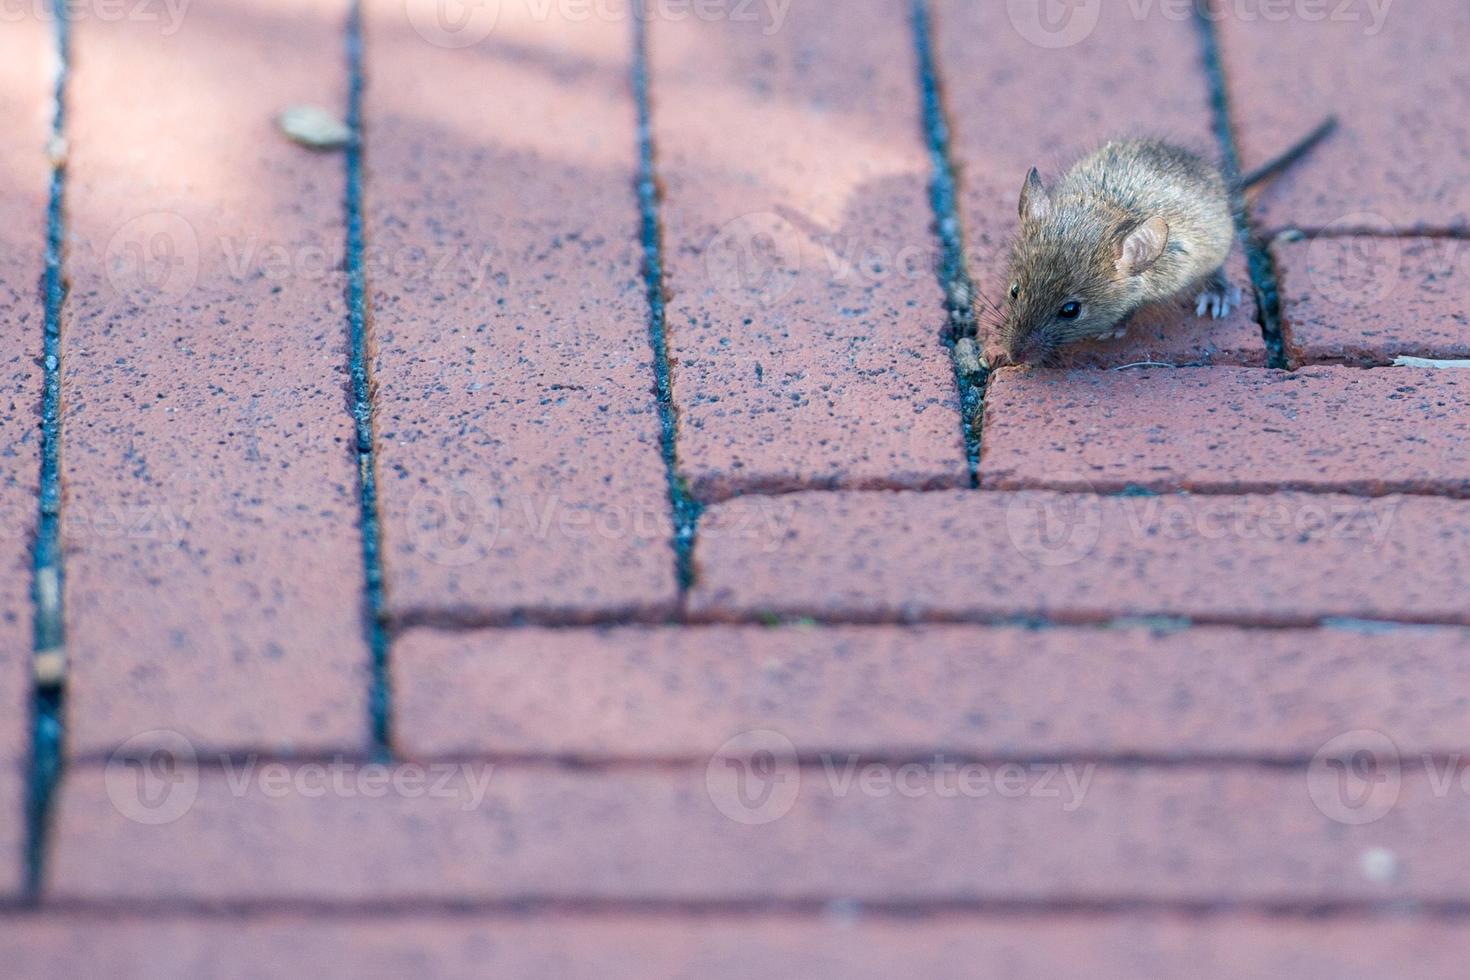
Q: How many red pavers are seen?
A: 12